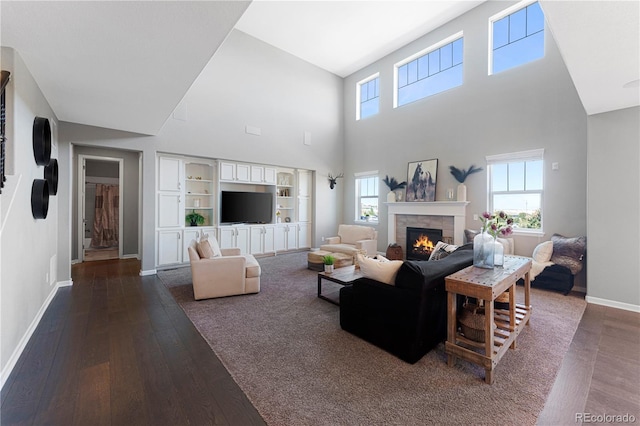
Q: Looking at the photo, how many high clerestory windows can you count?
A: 3